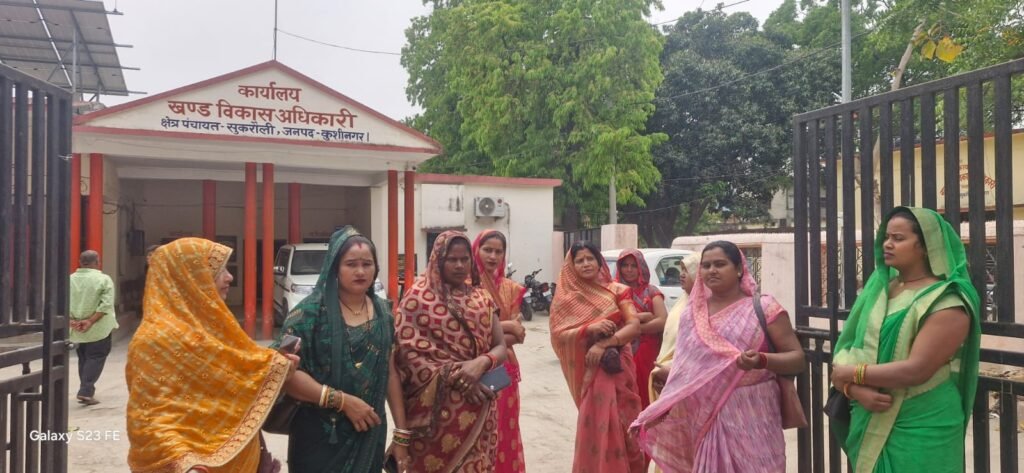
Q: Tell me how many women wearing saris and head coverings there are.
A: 9